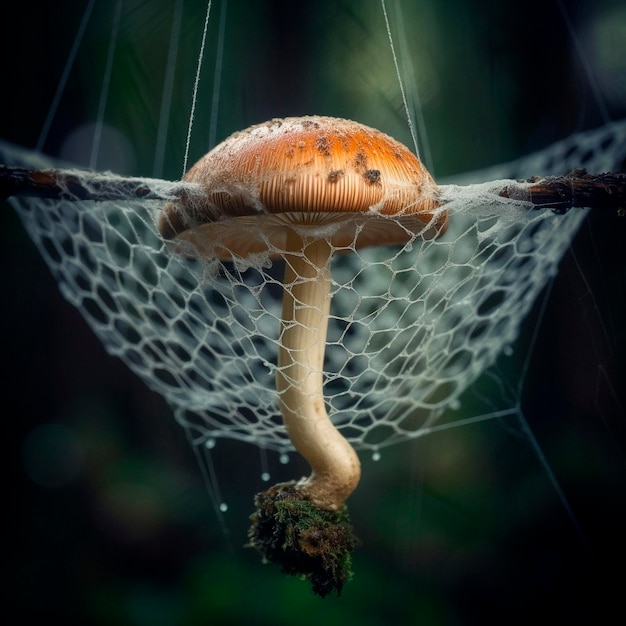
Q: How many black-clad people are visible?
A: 0